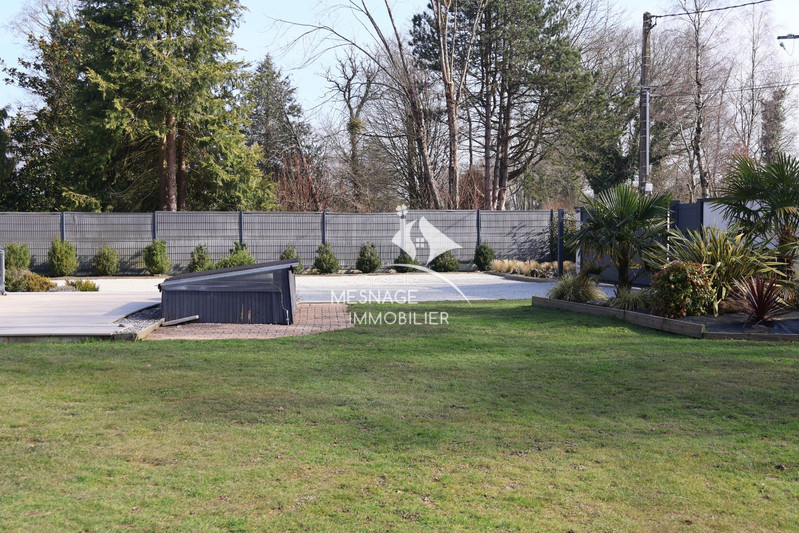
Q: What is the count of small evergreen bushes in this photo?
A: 12